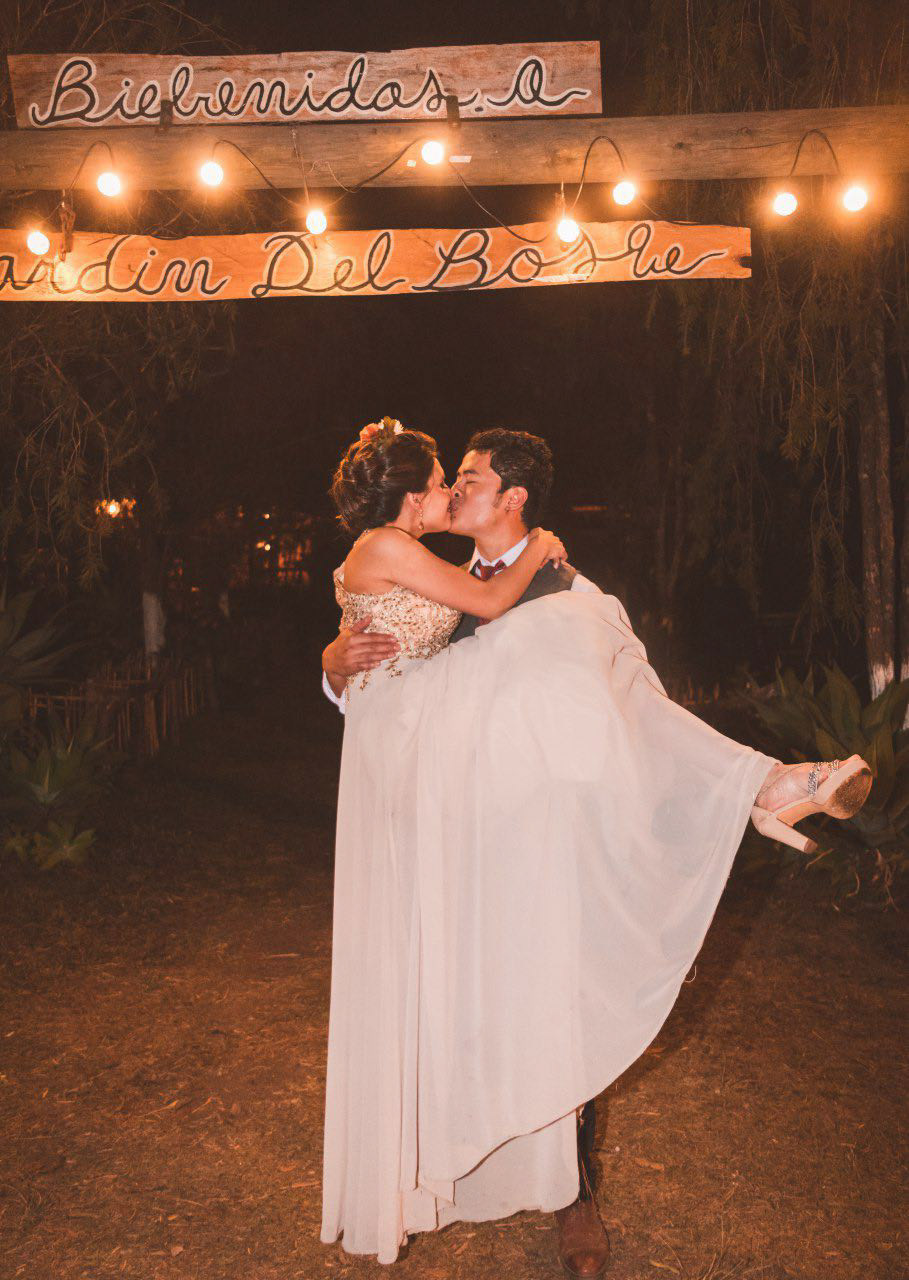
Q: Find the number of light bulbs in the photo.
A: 9